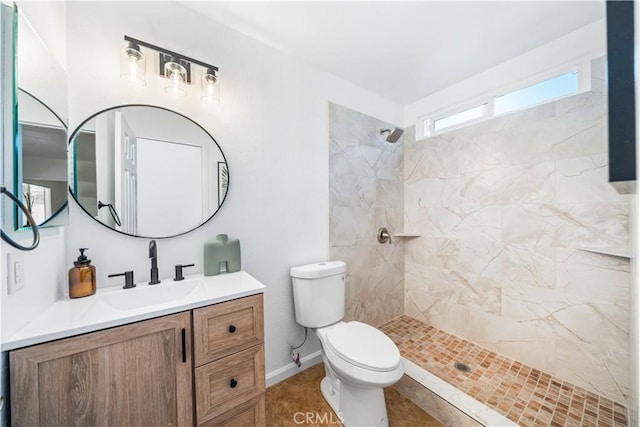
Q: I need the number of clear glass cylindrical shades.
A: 3